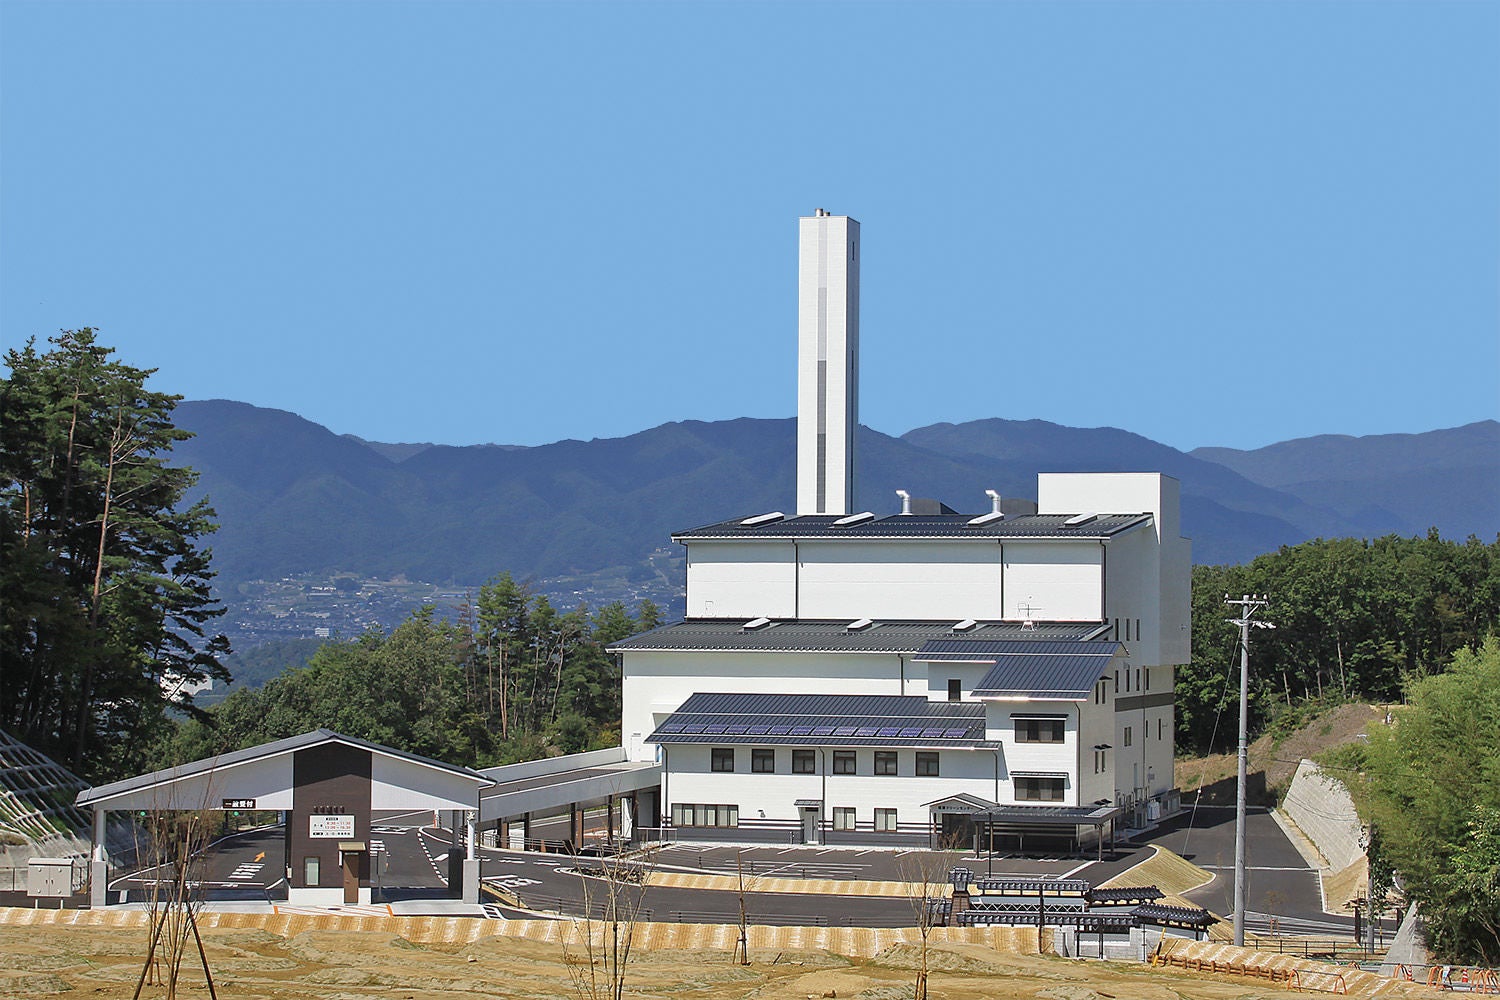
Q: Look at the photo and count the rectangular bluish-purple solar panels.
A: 14